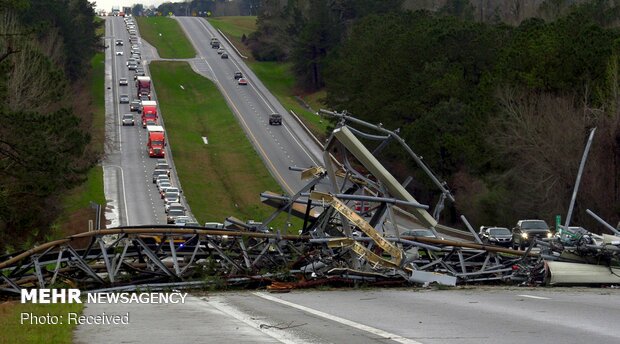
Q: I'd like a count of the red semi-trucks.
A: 3